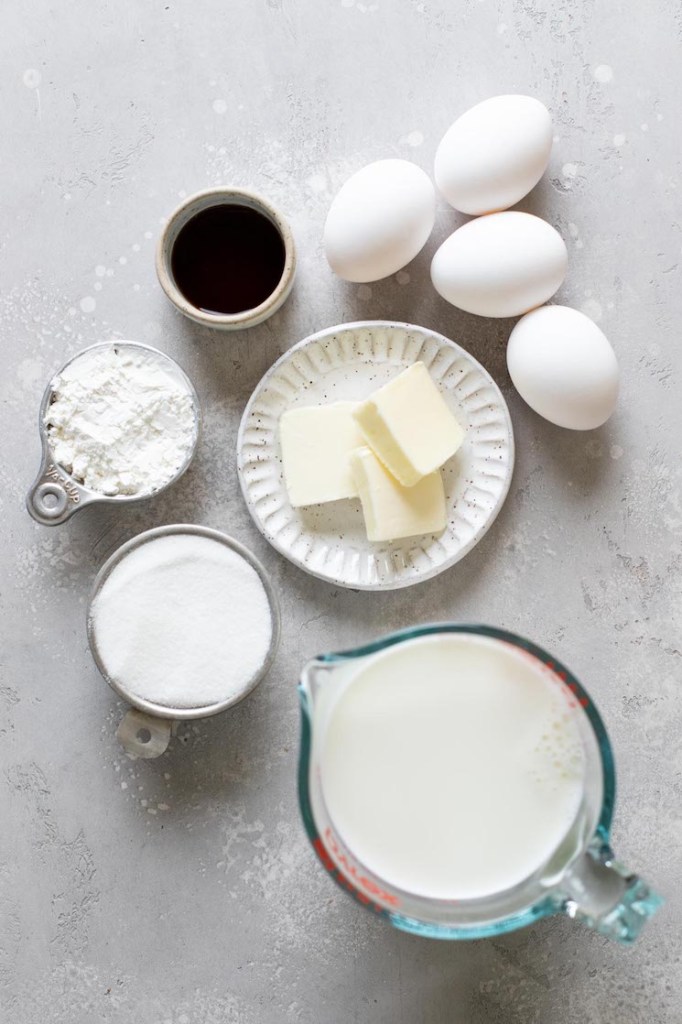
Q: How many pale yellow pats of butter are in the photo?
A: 3